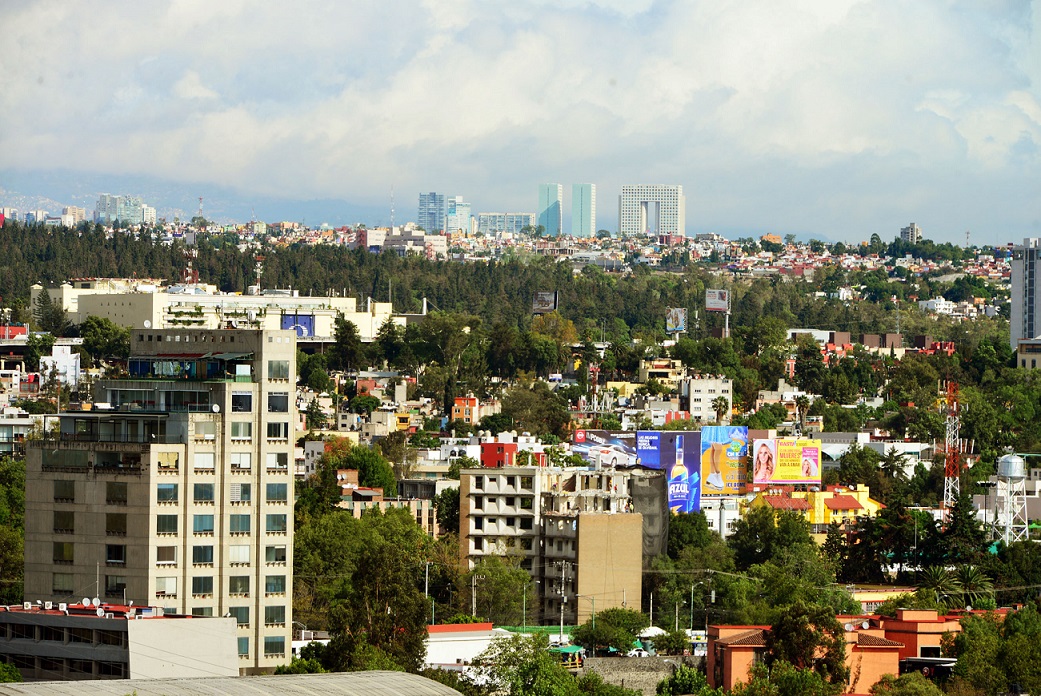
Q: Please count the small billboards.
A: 3